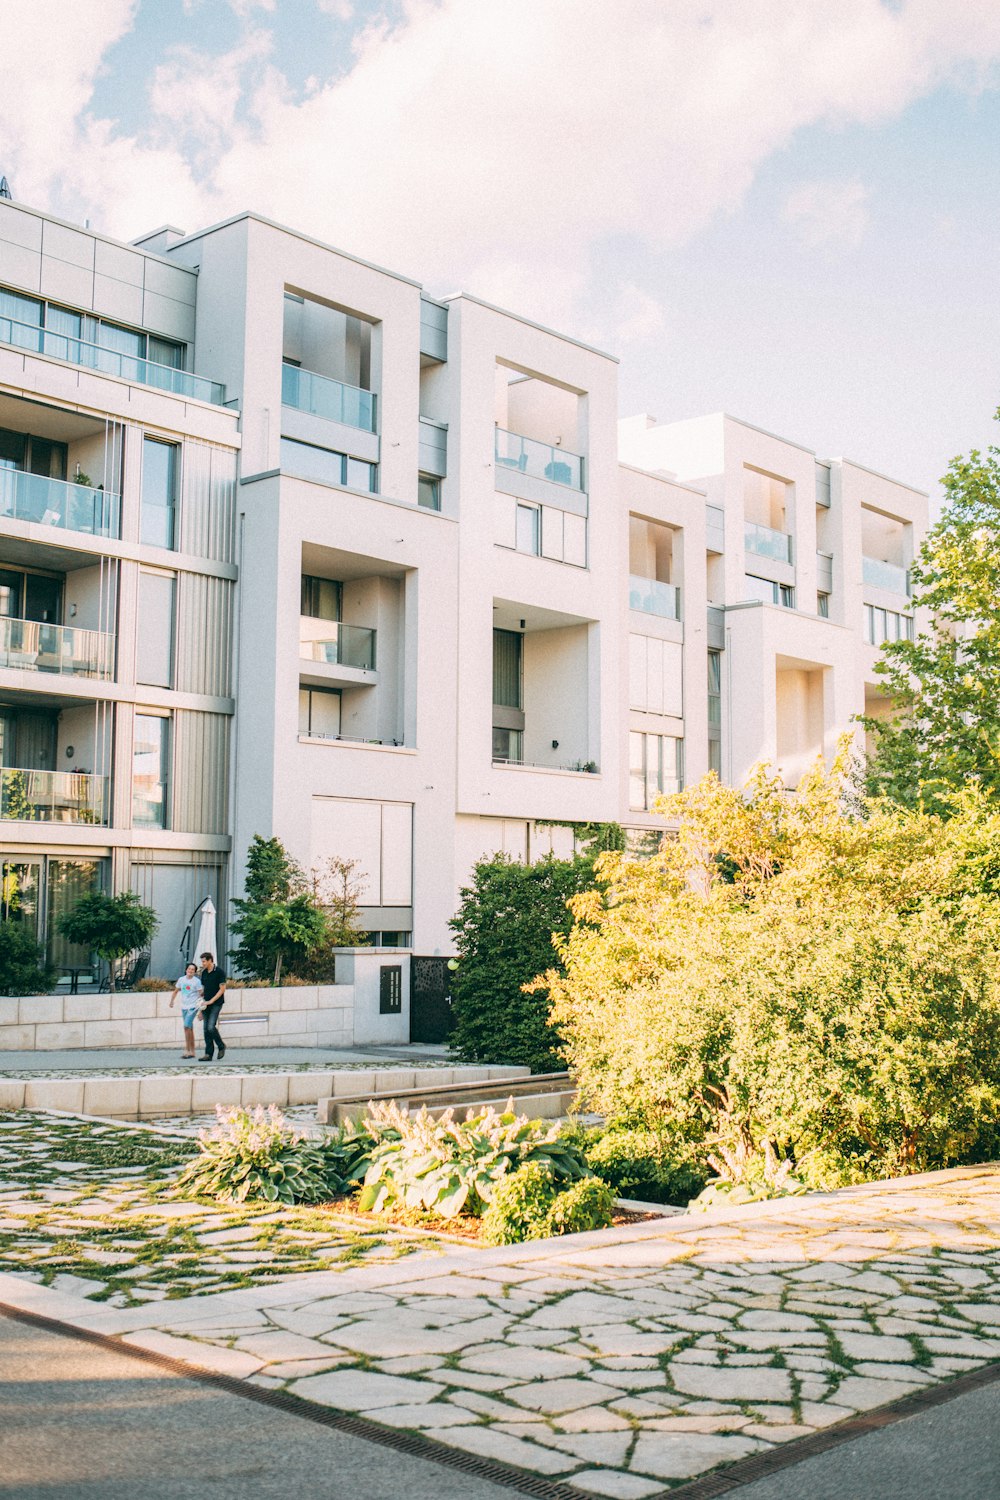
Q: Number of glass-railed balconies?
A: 10